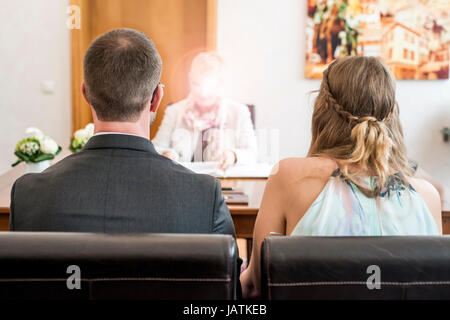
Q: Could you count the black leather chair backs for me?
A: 2